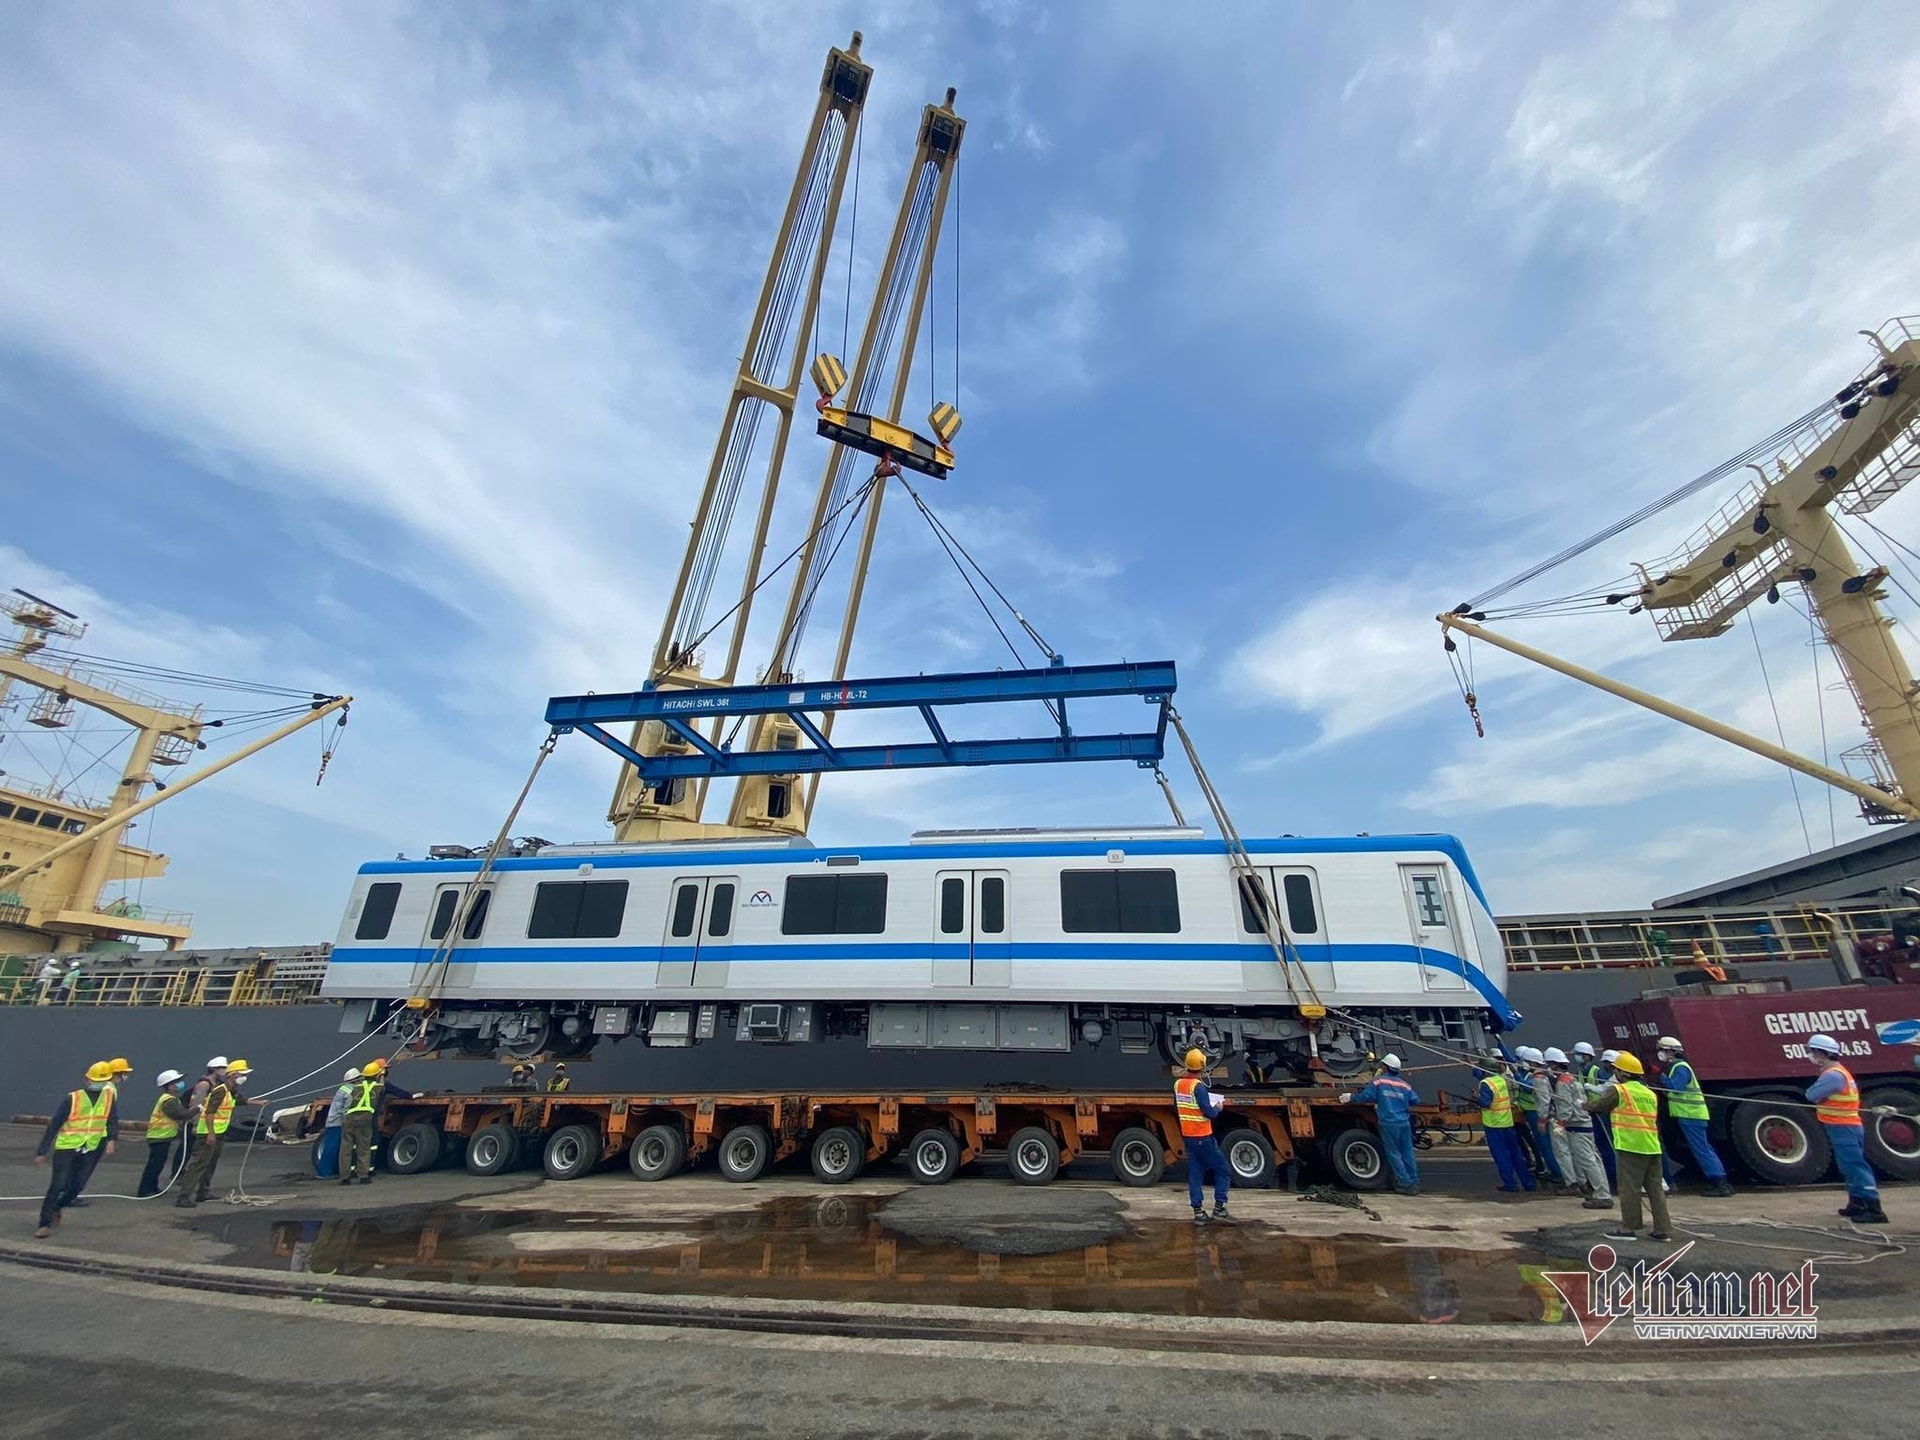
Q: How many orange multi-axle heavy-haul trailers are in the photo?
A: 1